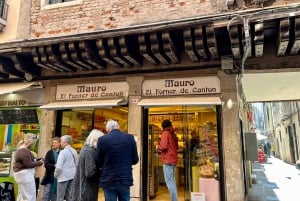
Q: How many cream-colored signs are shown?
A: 2